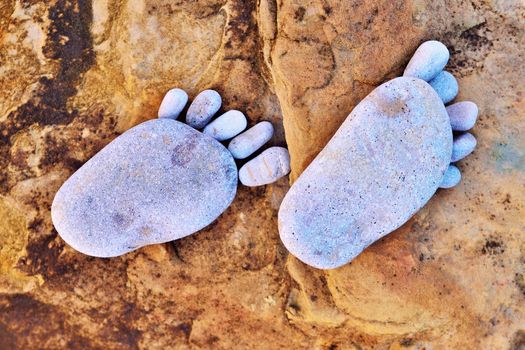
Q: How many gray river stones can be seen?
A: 12